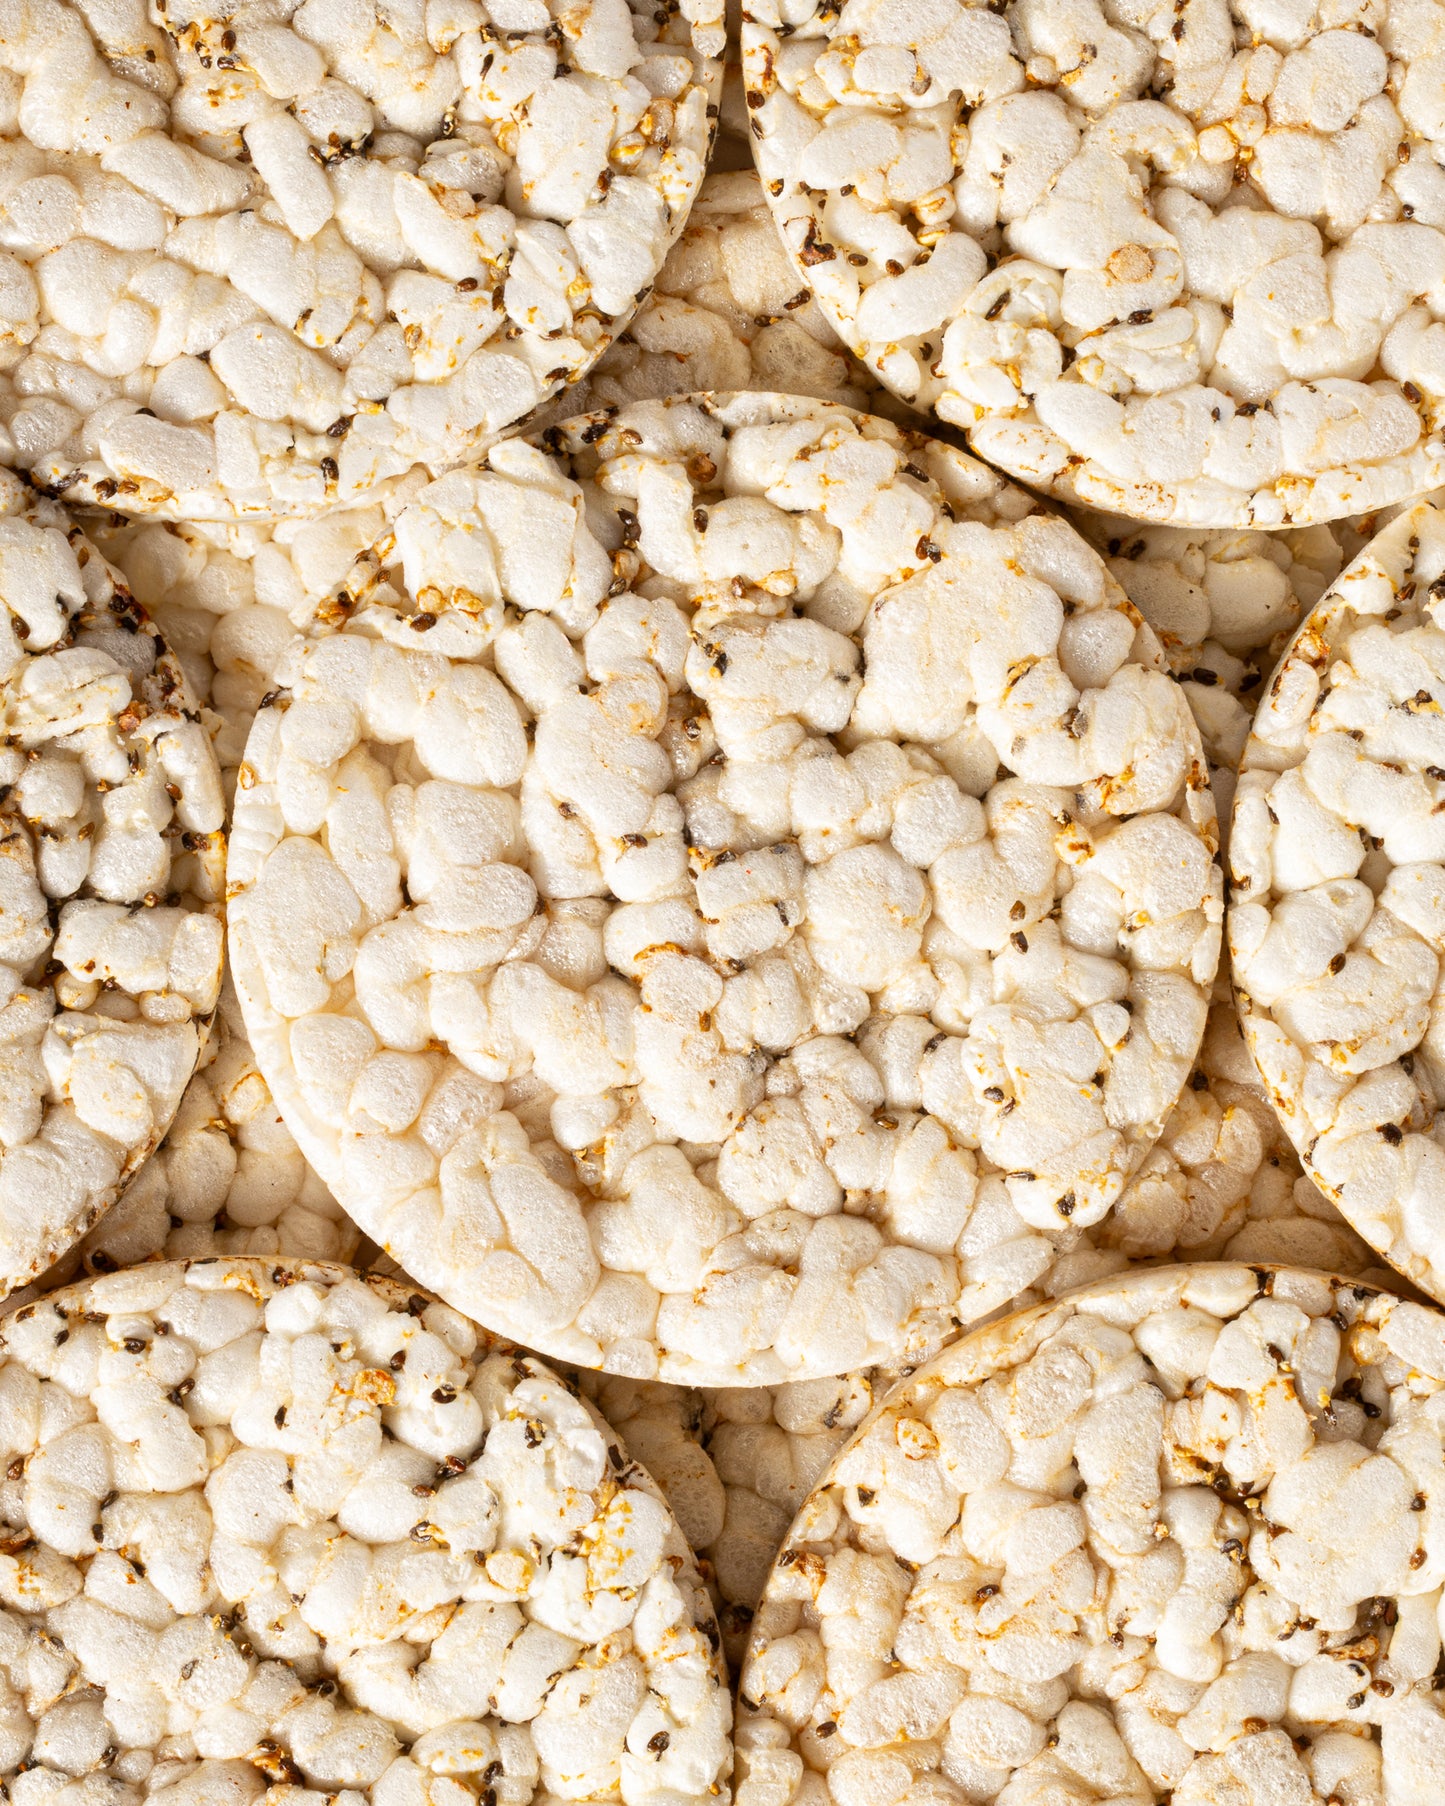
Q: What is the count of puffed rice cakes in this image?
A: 7